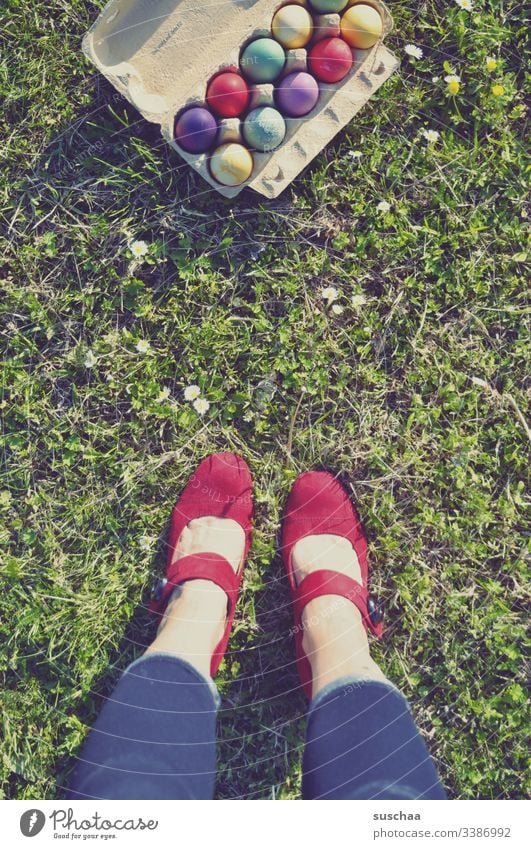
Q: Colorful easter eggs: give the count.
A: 10